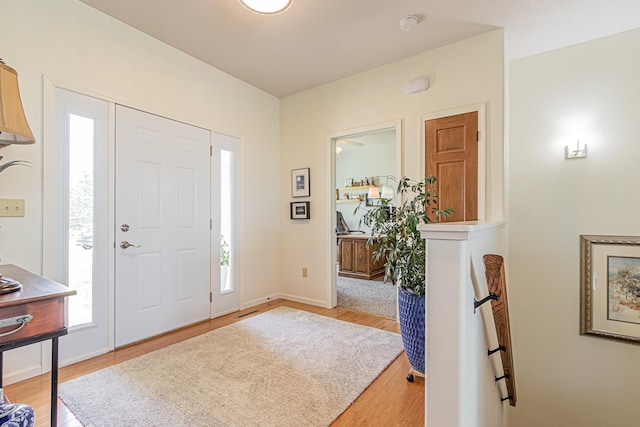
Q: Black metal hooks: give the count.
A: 4